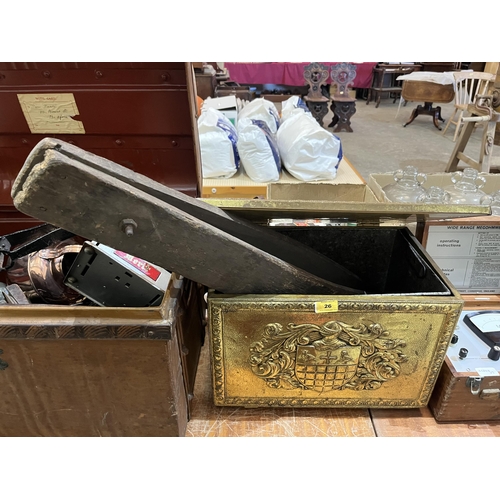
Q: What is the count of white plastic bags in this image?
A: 5